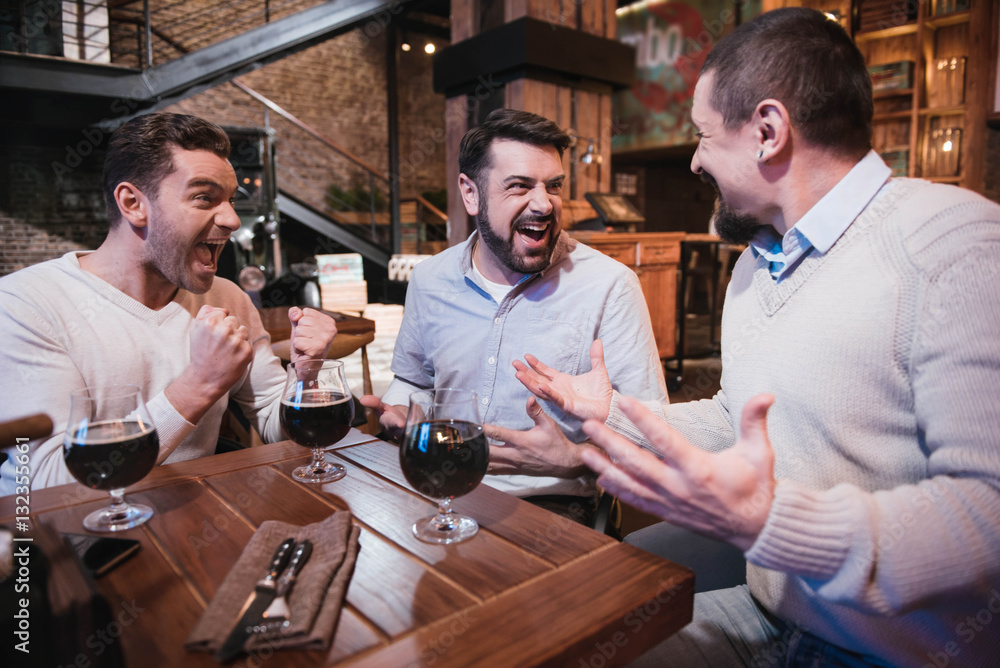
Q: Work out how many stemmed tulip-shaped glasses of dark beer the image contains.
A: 3